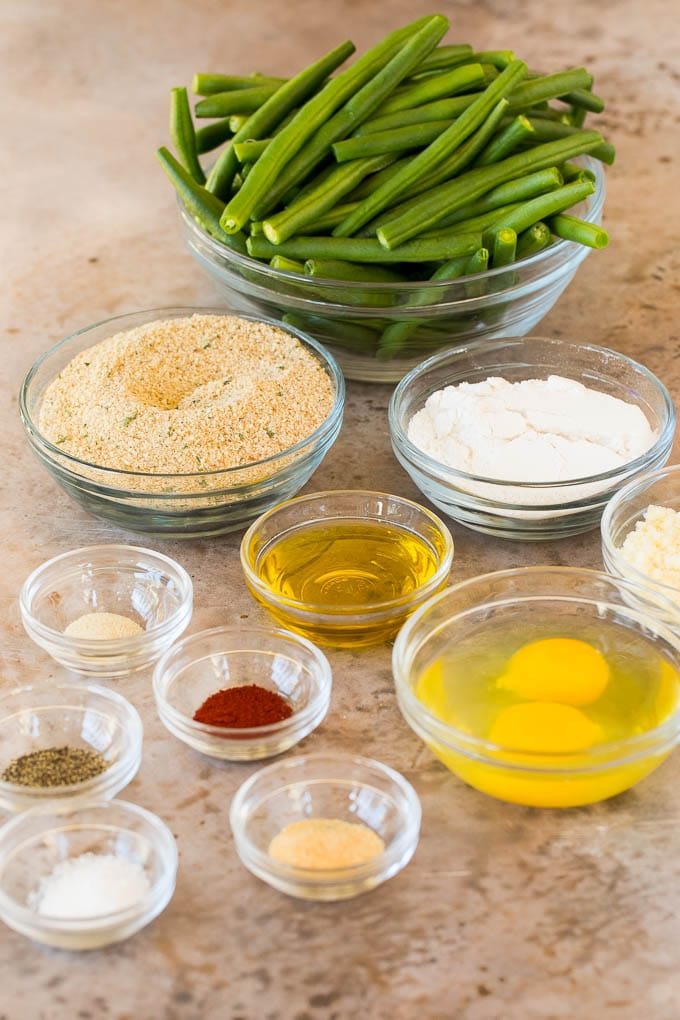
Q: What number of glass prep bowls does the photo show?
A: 11